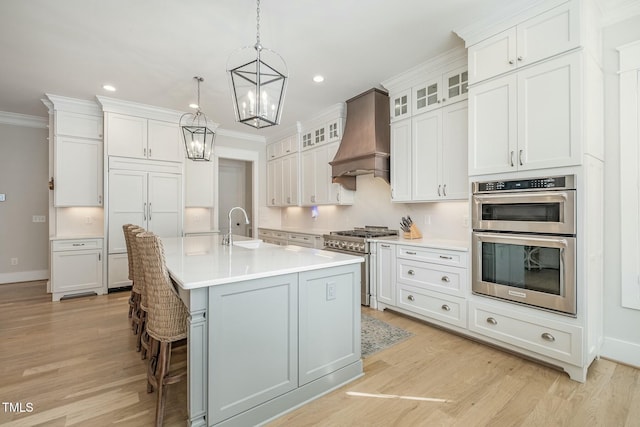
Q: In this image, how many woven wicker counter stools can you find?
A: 4